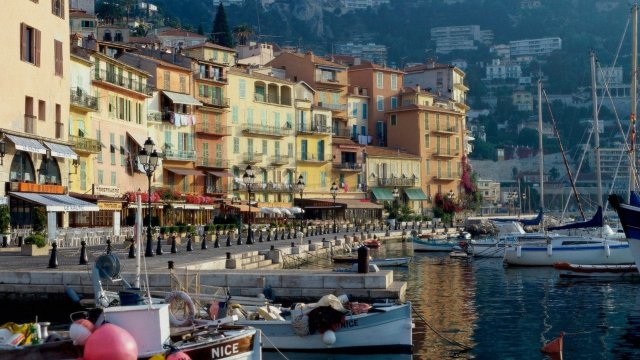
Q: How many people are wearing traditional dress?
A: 0